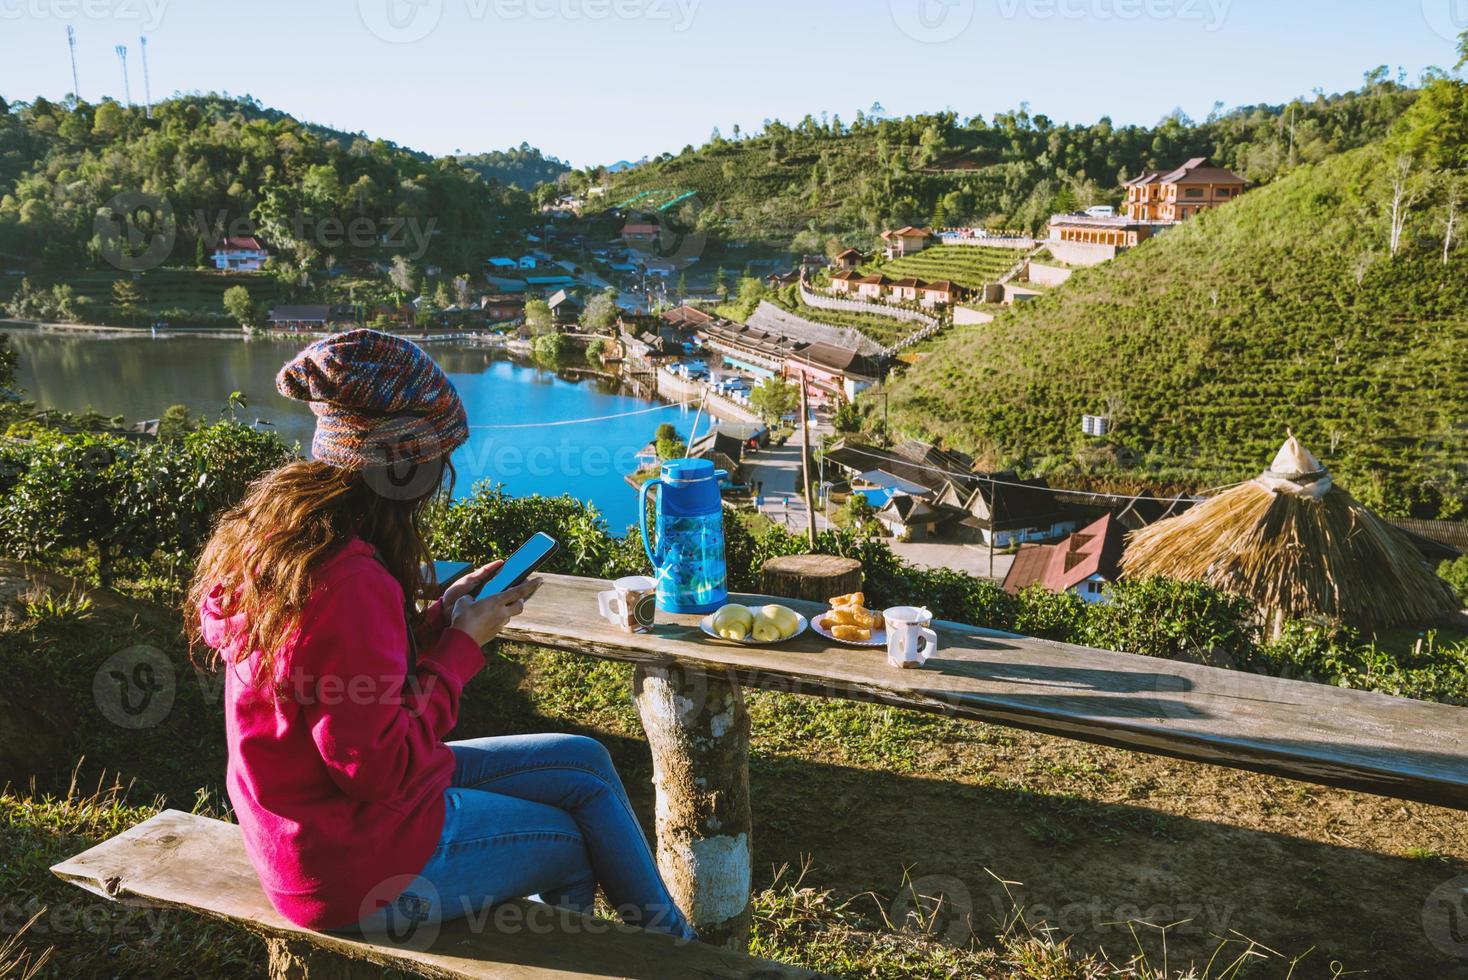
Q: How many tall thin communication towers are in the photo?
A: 3